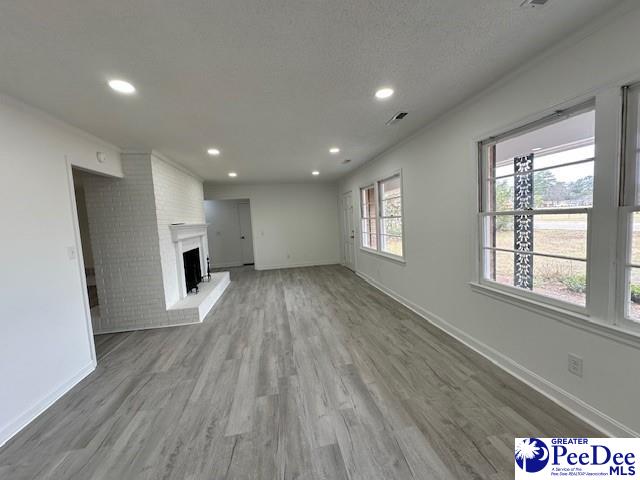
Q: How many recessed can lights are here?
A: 6